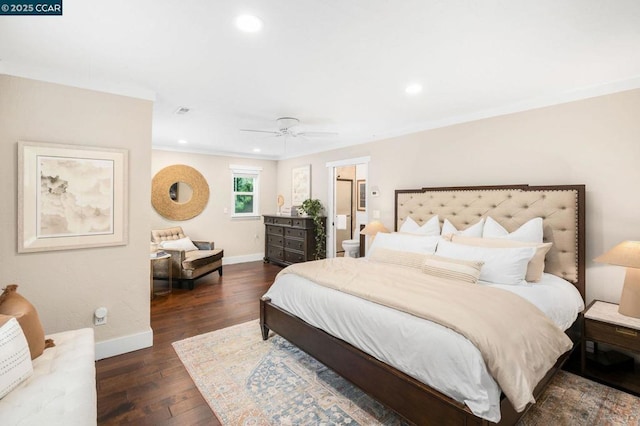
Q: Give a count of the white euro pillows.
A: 3